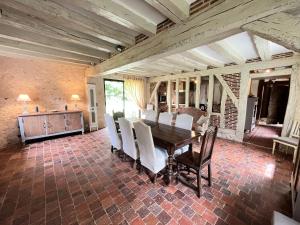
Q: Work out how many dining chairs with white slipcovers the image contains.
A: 6